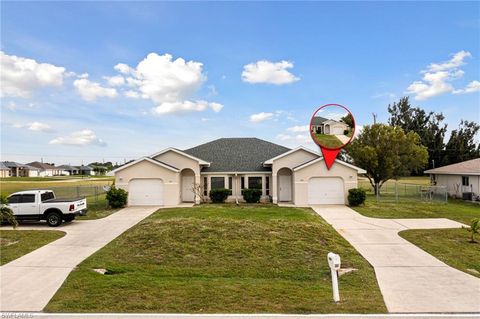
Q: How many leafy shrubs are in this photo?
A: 4